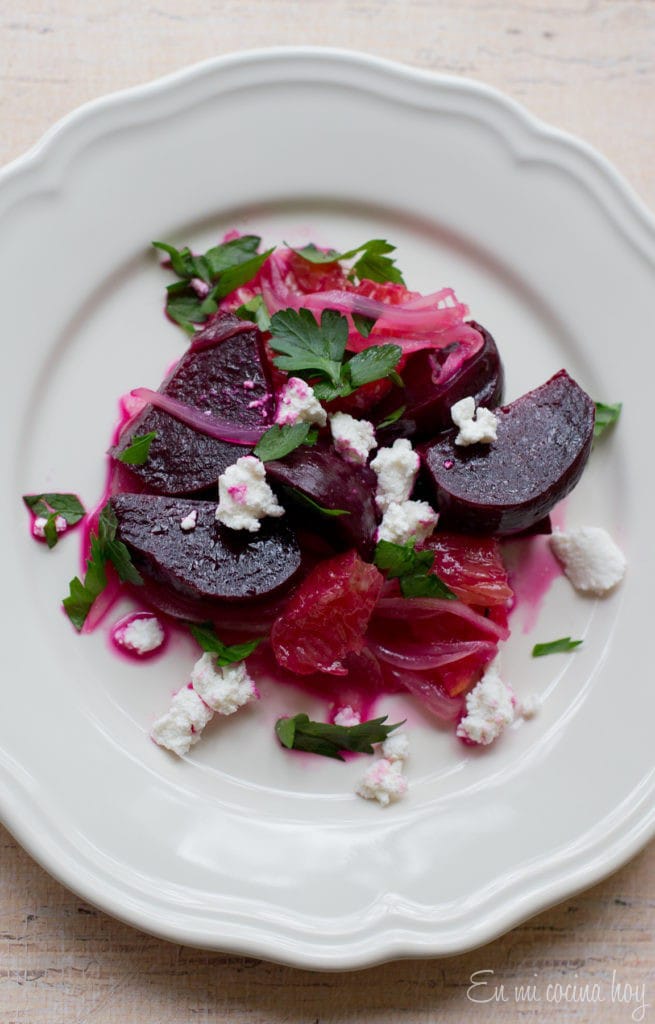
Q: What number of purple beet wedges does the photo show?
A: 5